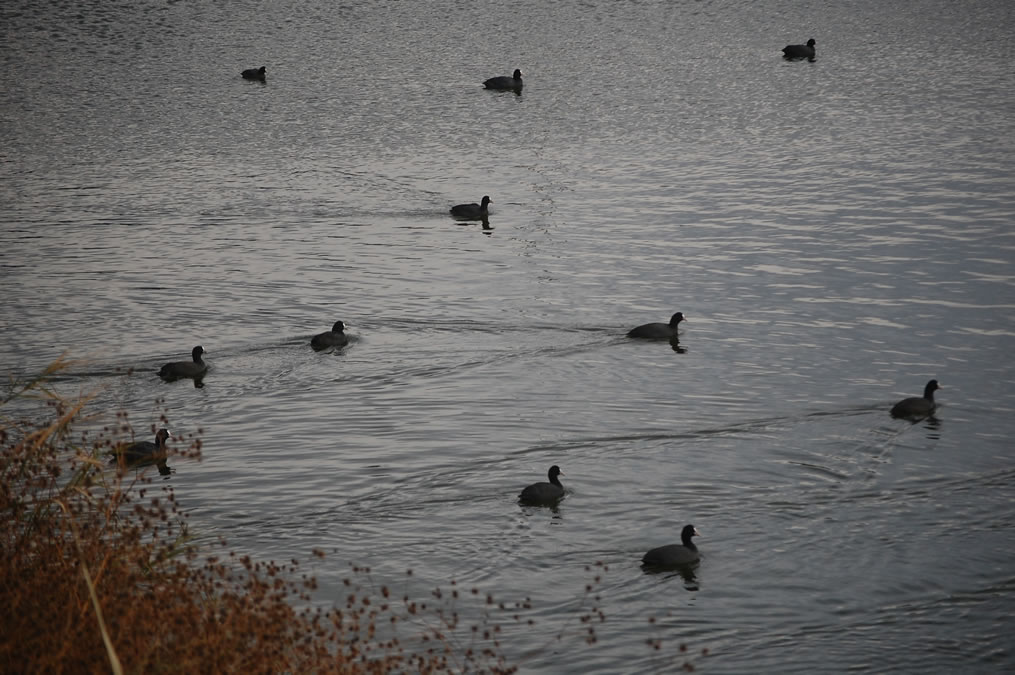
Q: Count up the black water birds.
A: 11